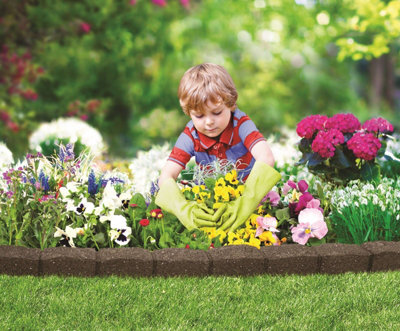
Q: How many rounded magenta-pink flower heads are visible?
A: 5